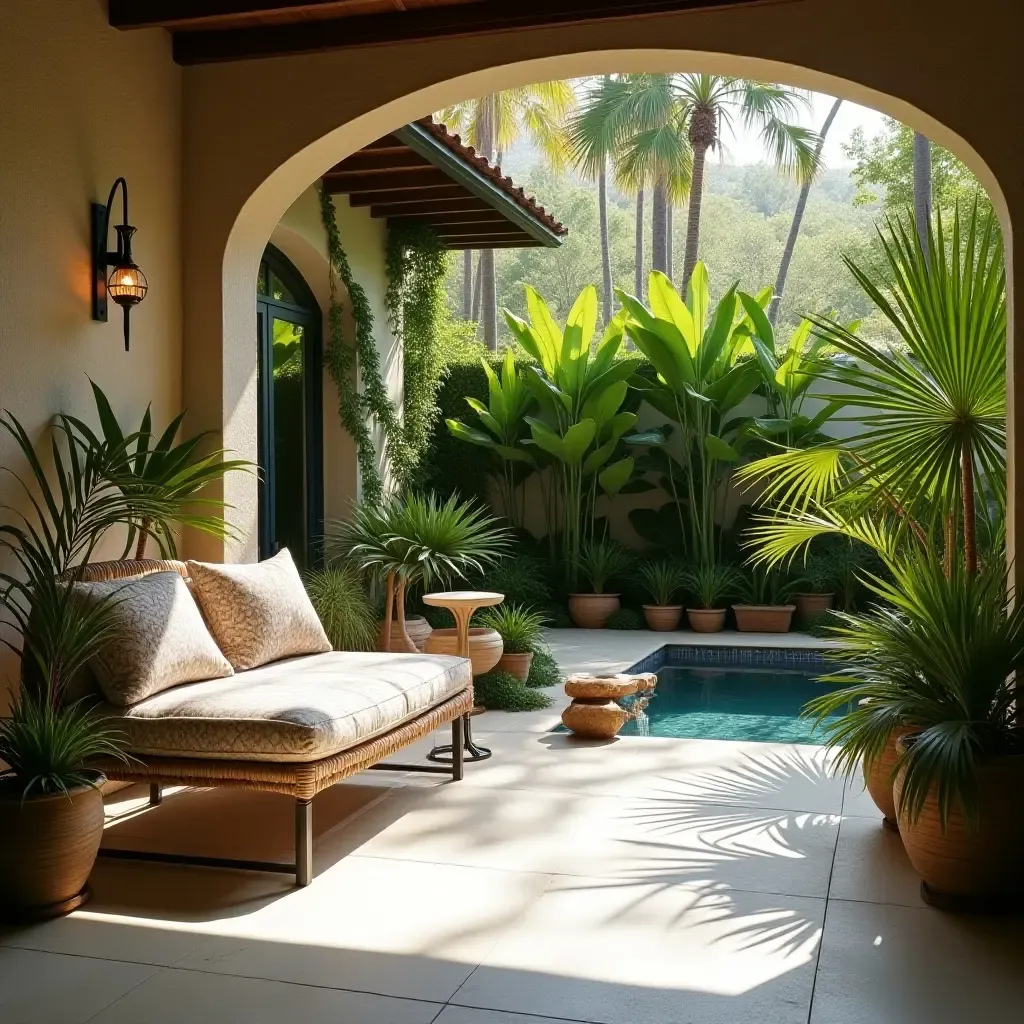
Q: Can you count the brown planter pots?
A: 11